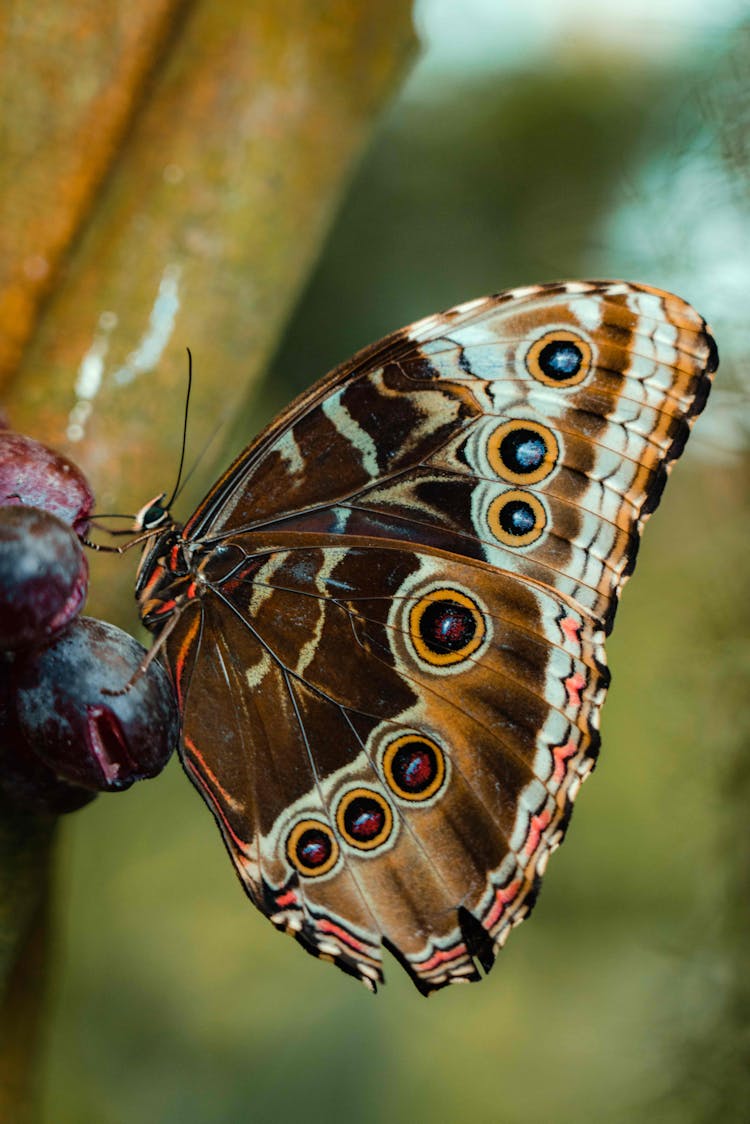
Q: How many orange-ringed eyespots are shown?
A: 7